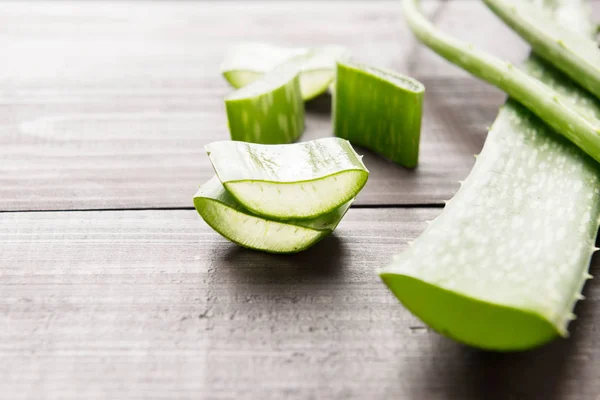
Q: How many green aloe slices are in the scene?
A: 5